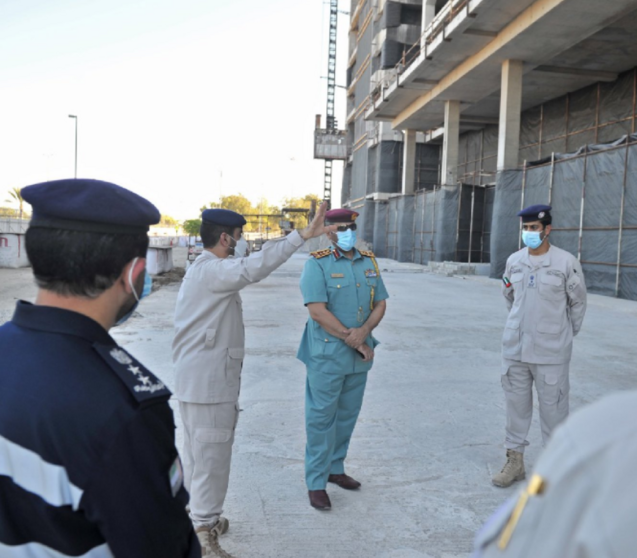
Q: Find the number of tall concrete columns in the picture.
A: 3